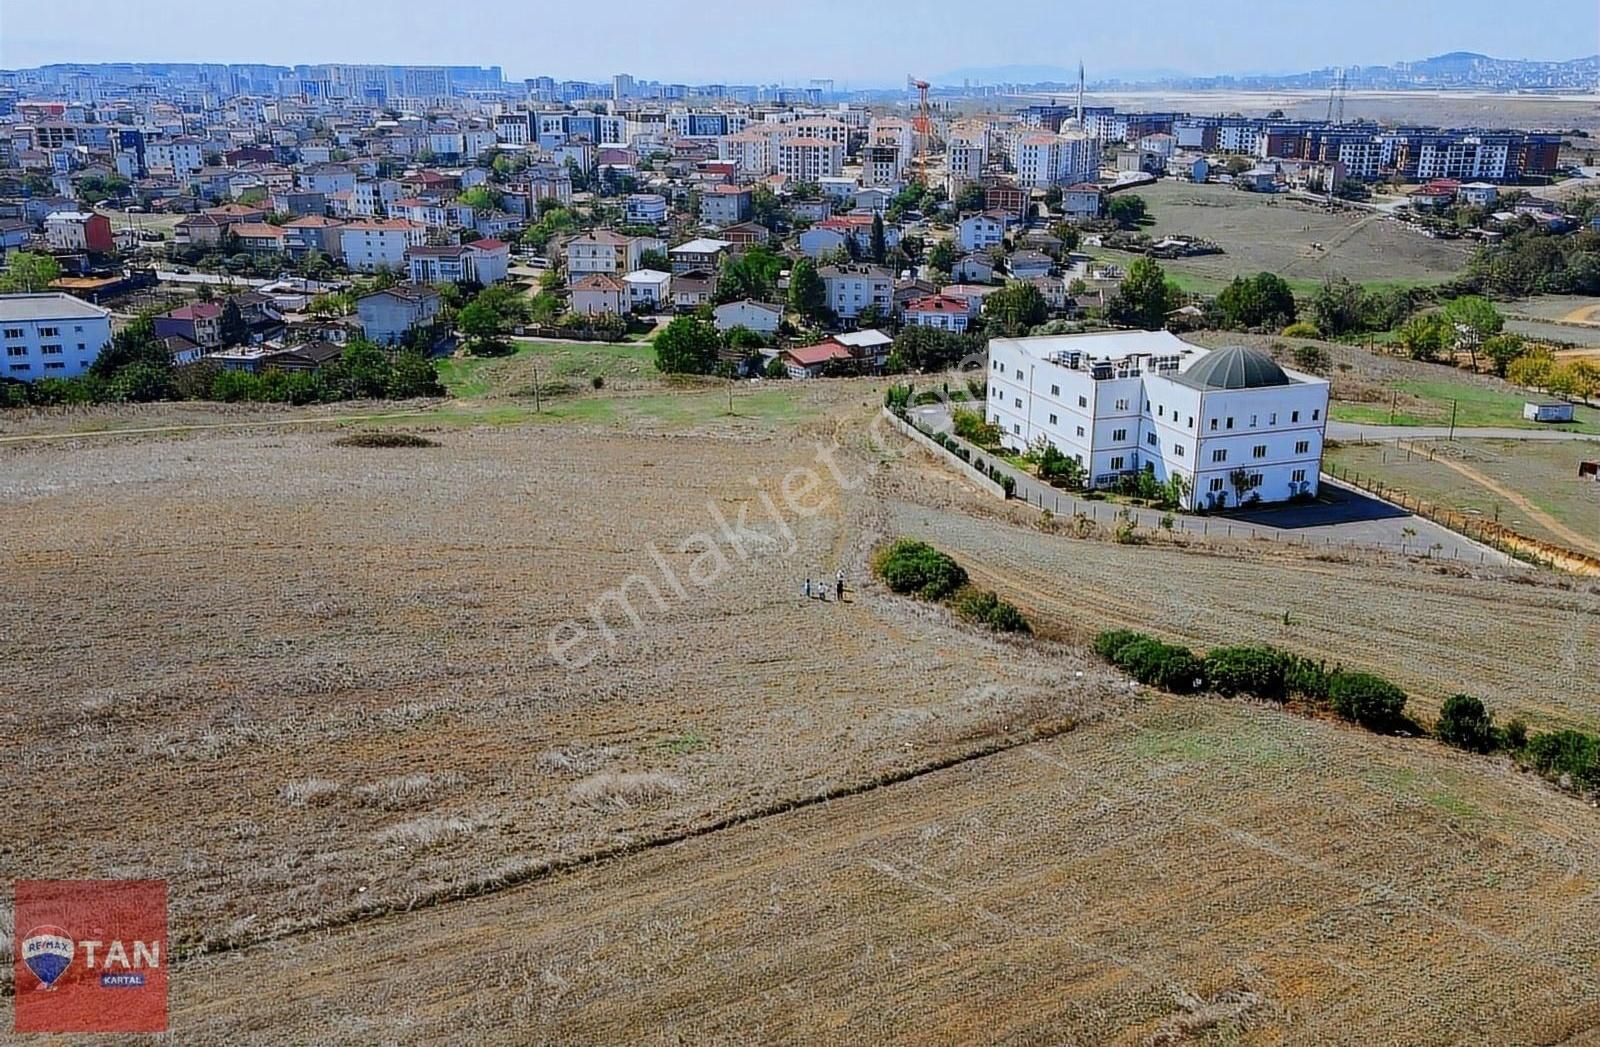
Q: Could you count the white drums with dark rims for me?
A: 0